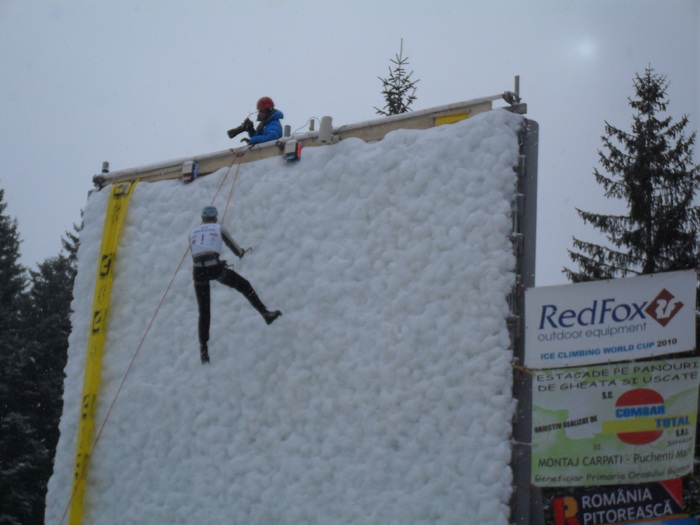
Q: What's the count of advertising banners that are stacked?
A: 3